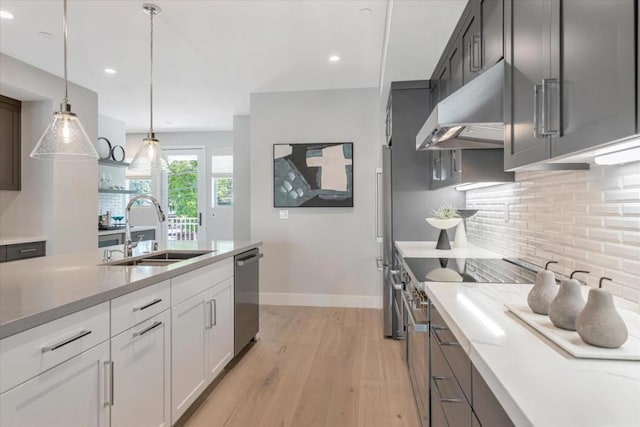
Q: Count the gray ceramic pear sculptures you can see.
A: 3